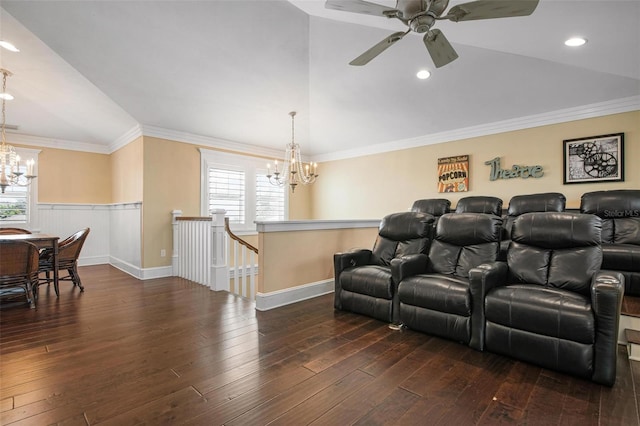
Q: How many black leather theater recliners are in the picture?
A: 7